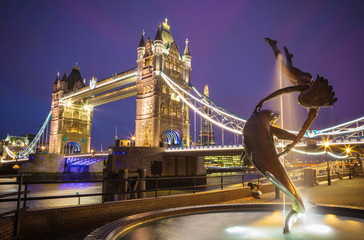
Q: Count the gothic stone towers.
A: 2